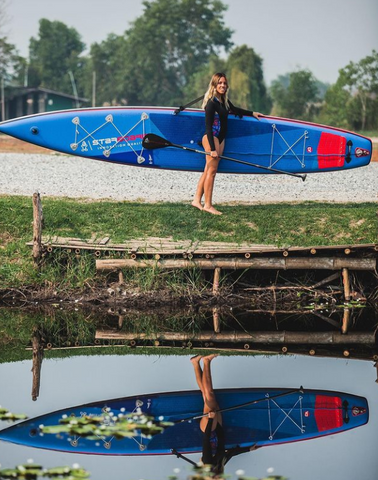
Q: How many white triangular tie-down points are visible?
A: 6